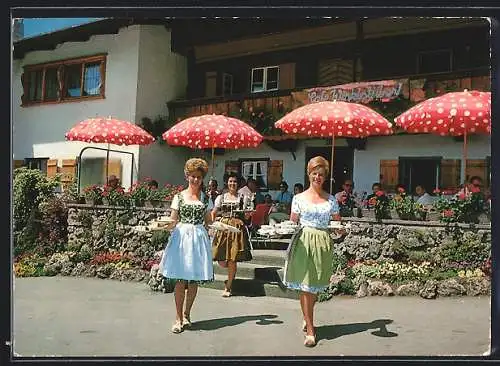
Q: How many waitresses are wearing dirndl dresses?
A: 3